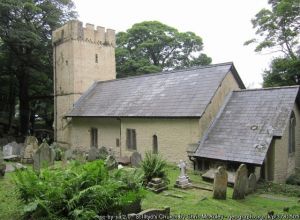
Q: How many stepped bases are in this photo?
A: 2